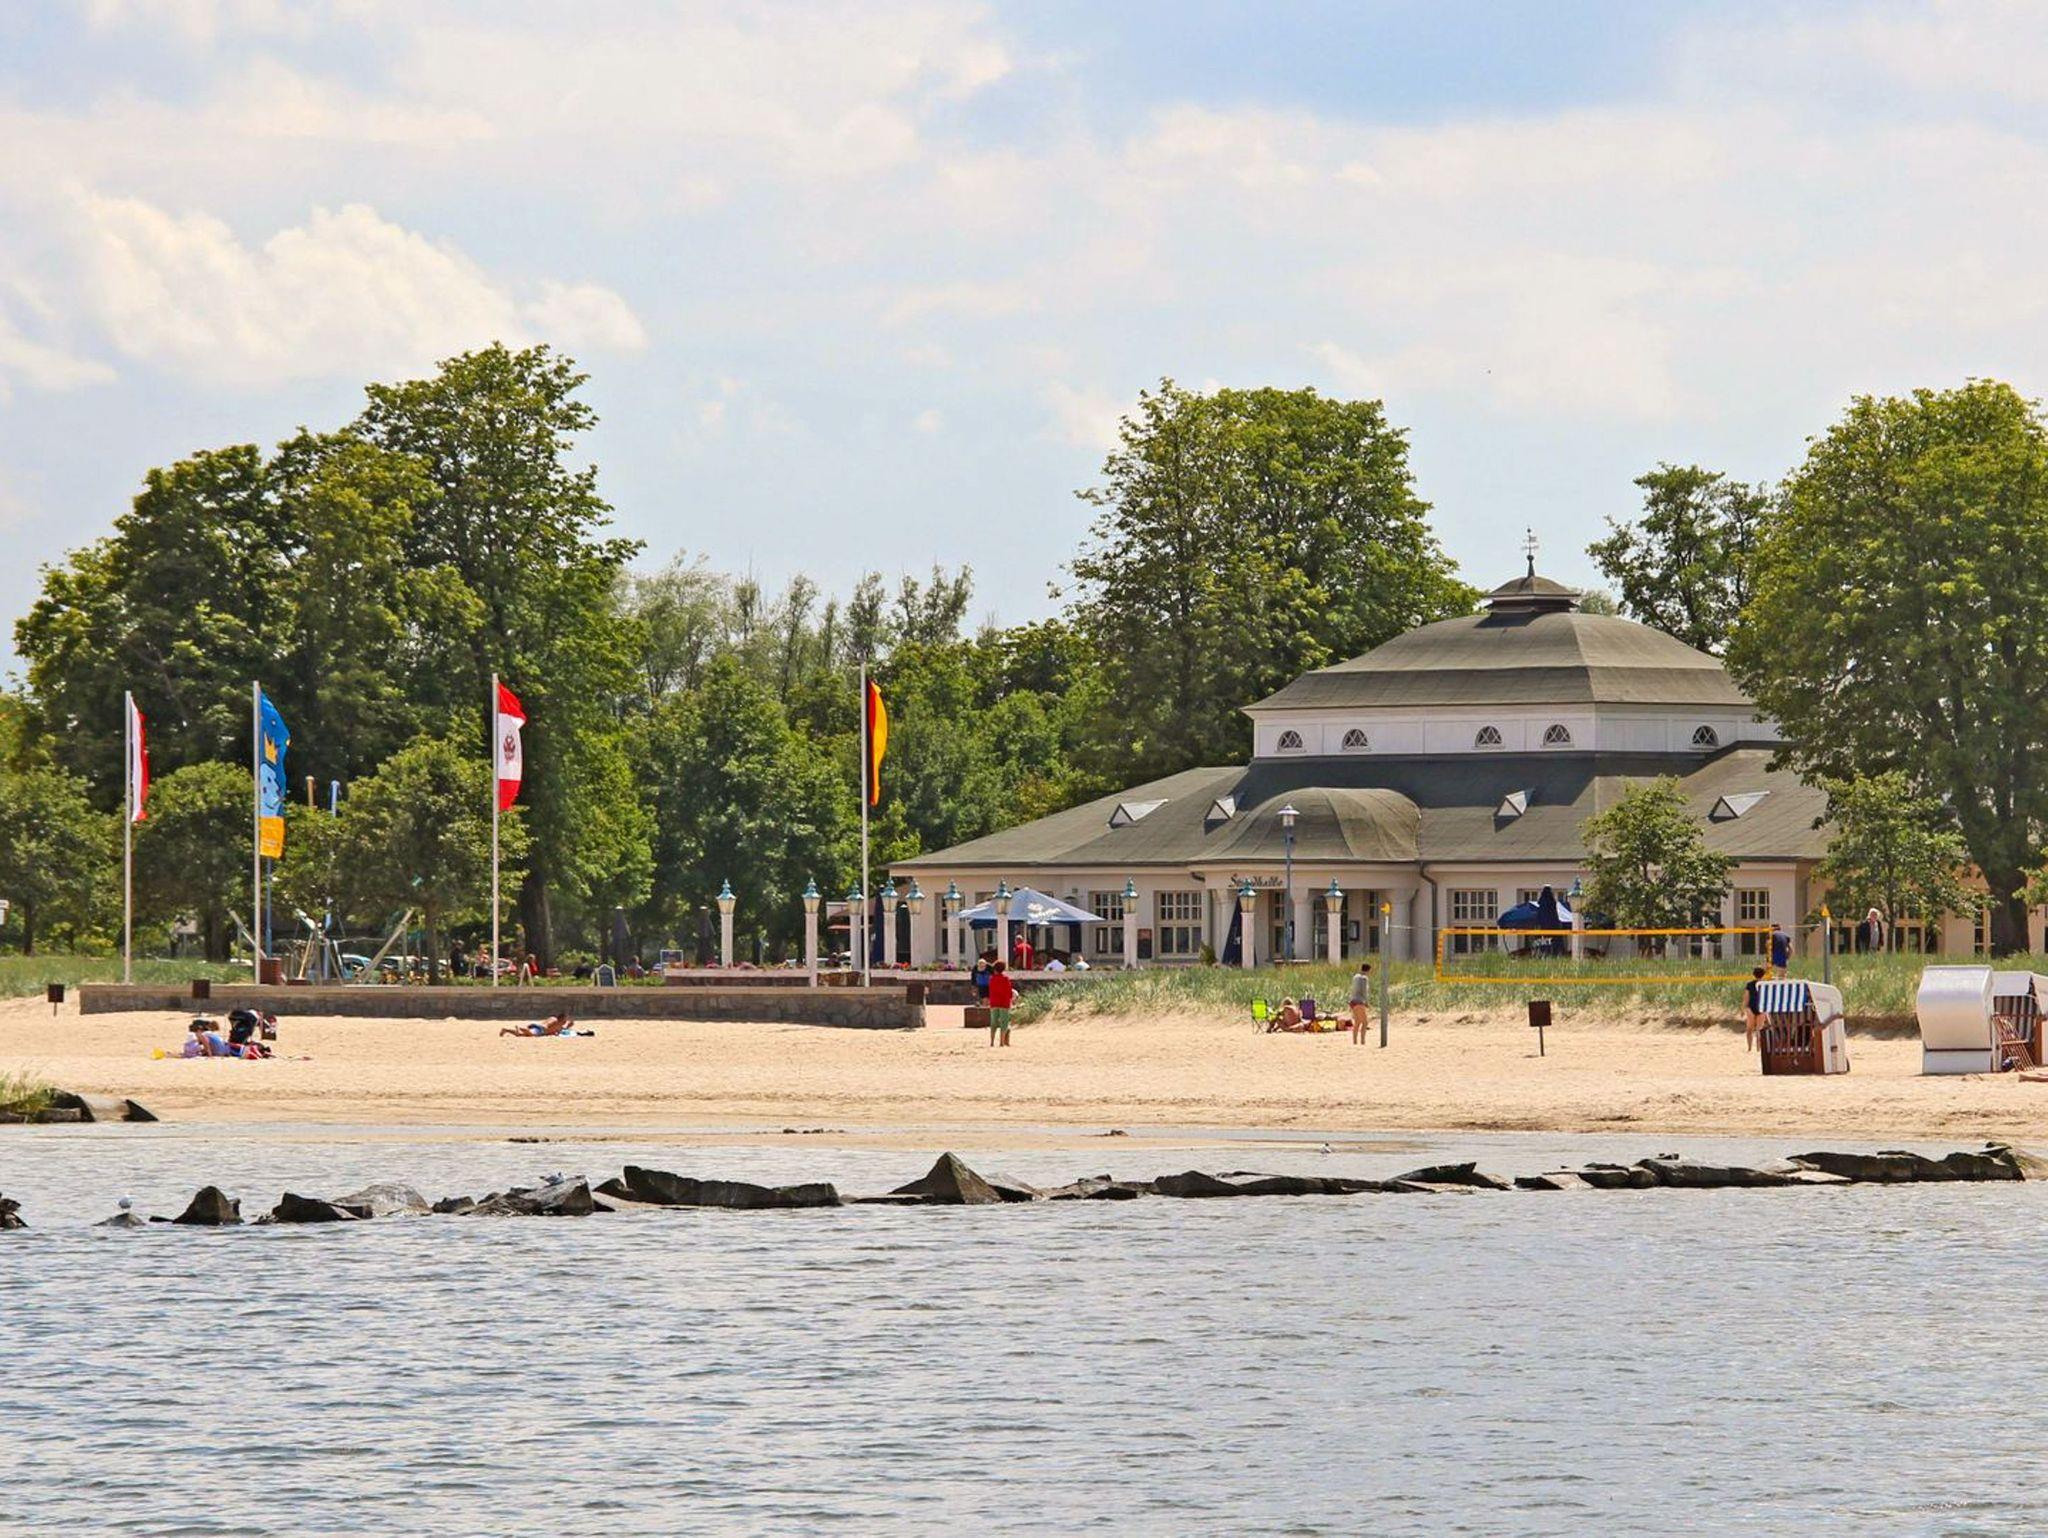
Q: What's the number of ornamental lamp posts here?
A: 11